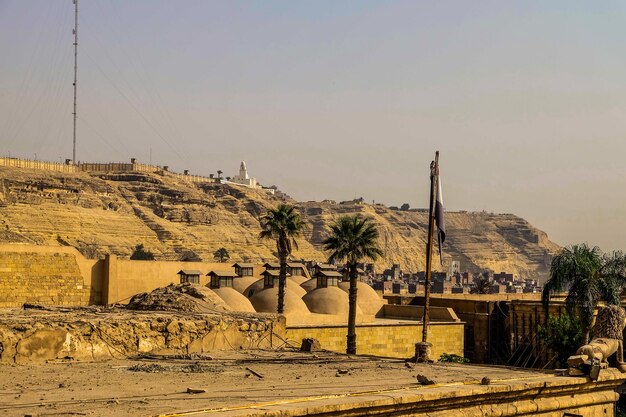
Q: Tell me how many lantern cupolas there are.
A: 9